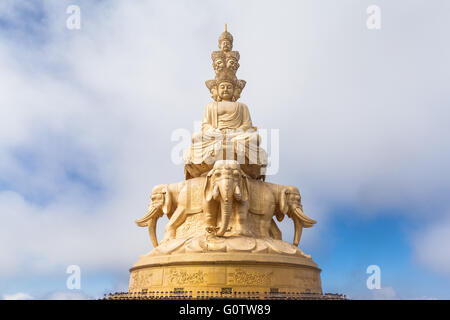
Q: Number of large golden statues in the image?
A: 1